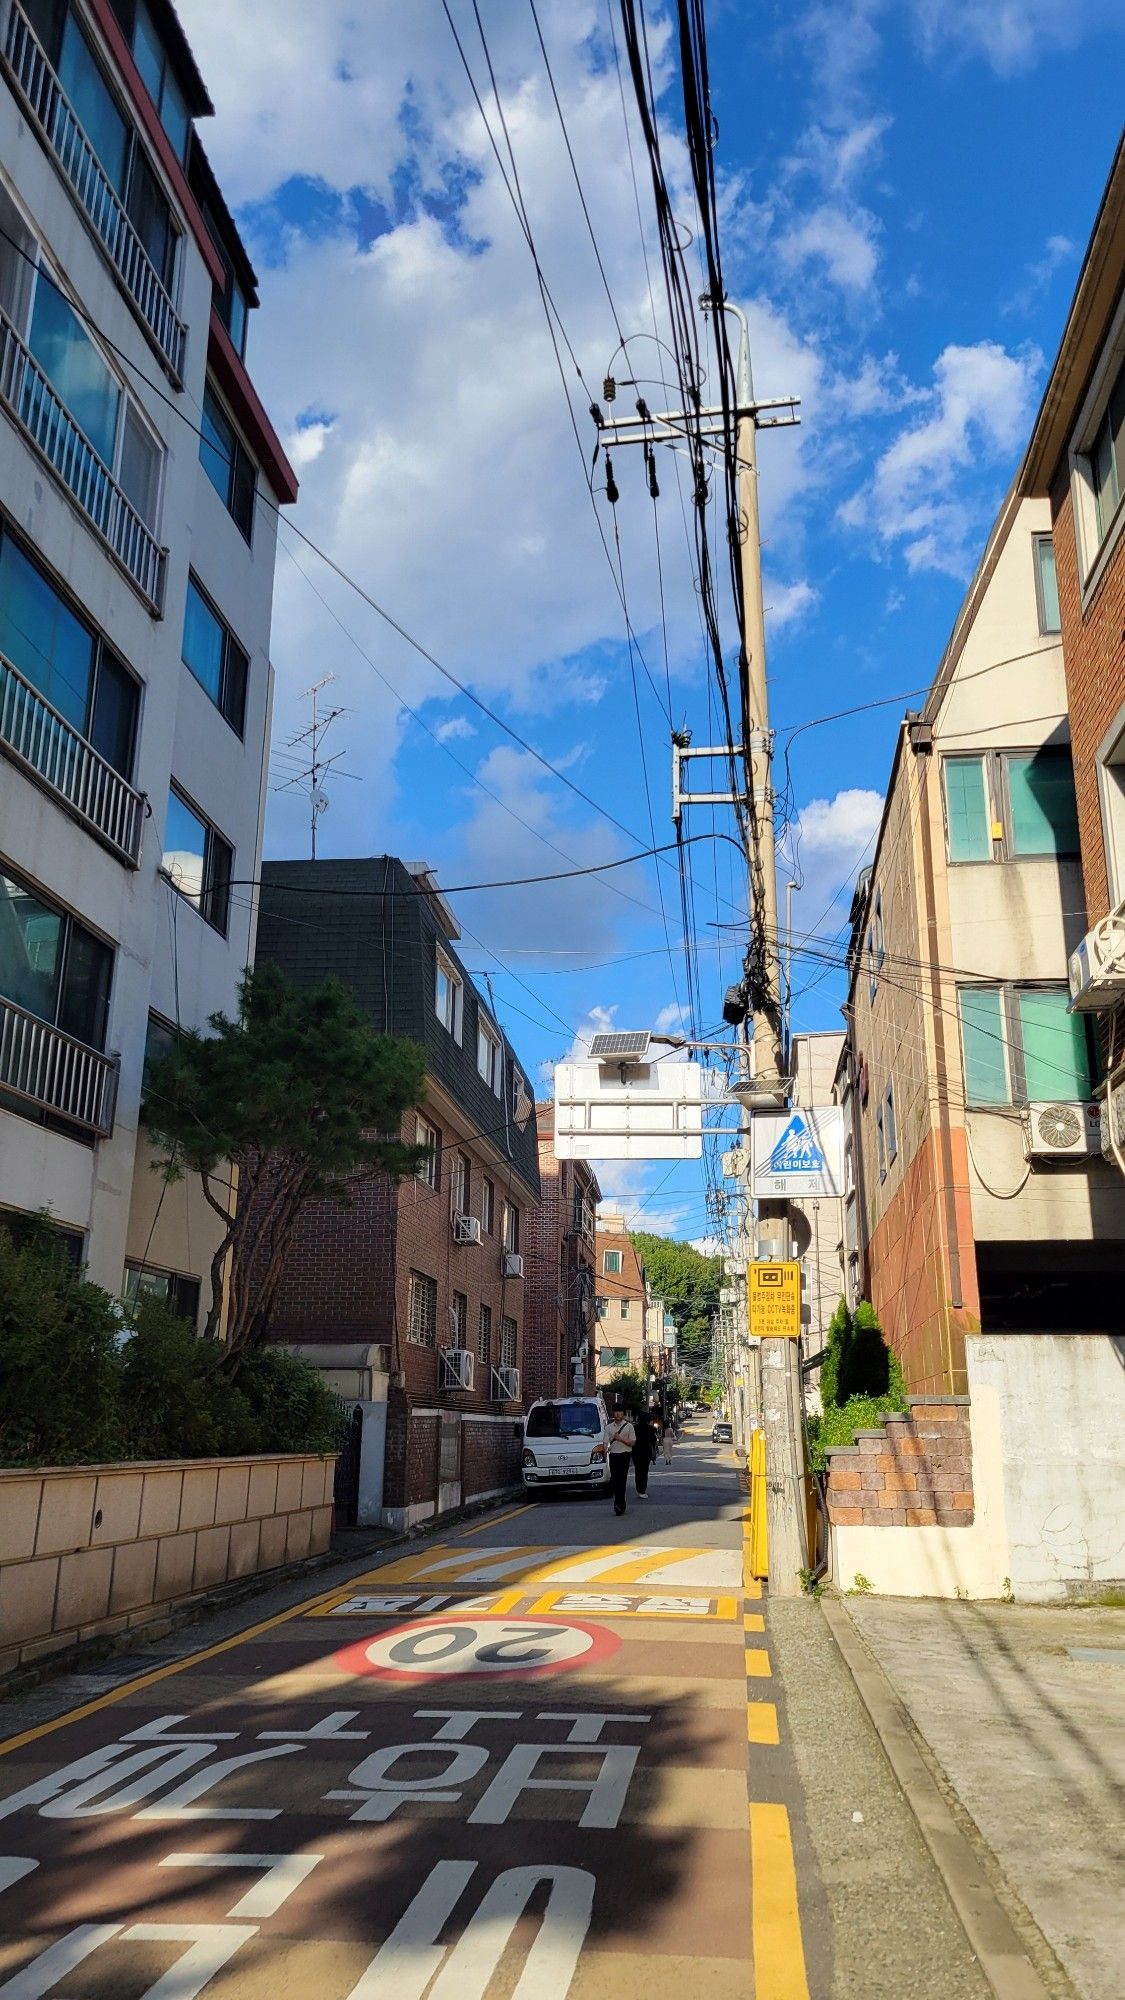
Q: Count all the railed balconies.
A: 4